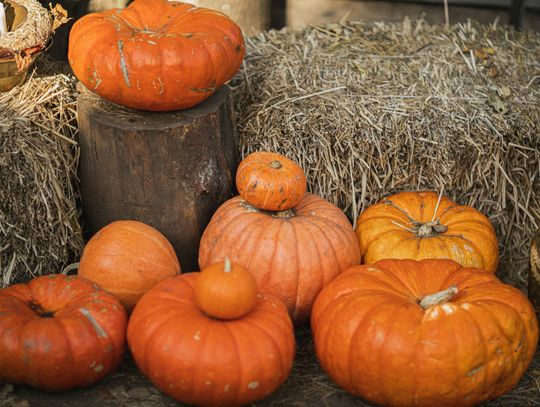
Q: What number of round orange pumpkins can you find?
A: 9